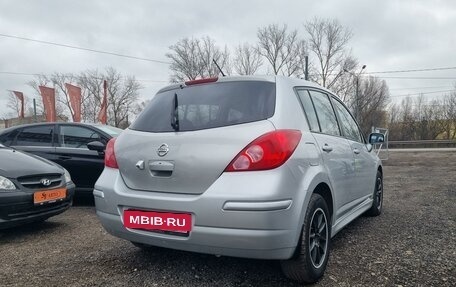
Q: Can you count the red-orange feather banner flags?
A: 4